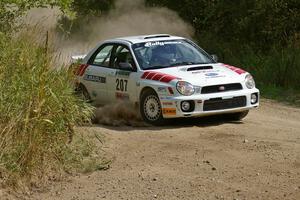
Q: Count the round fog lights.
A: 2